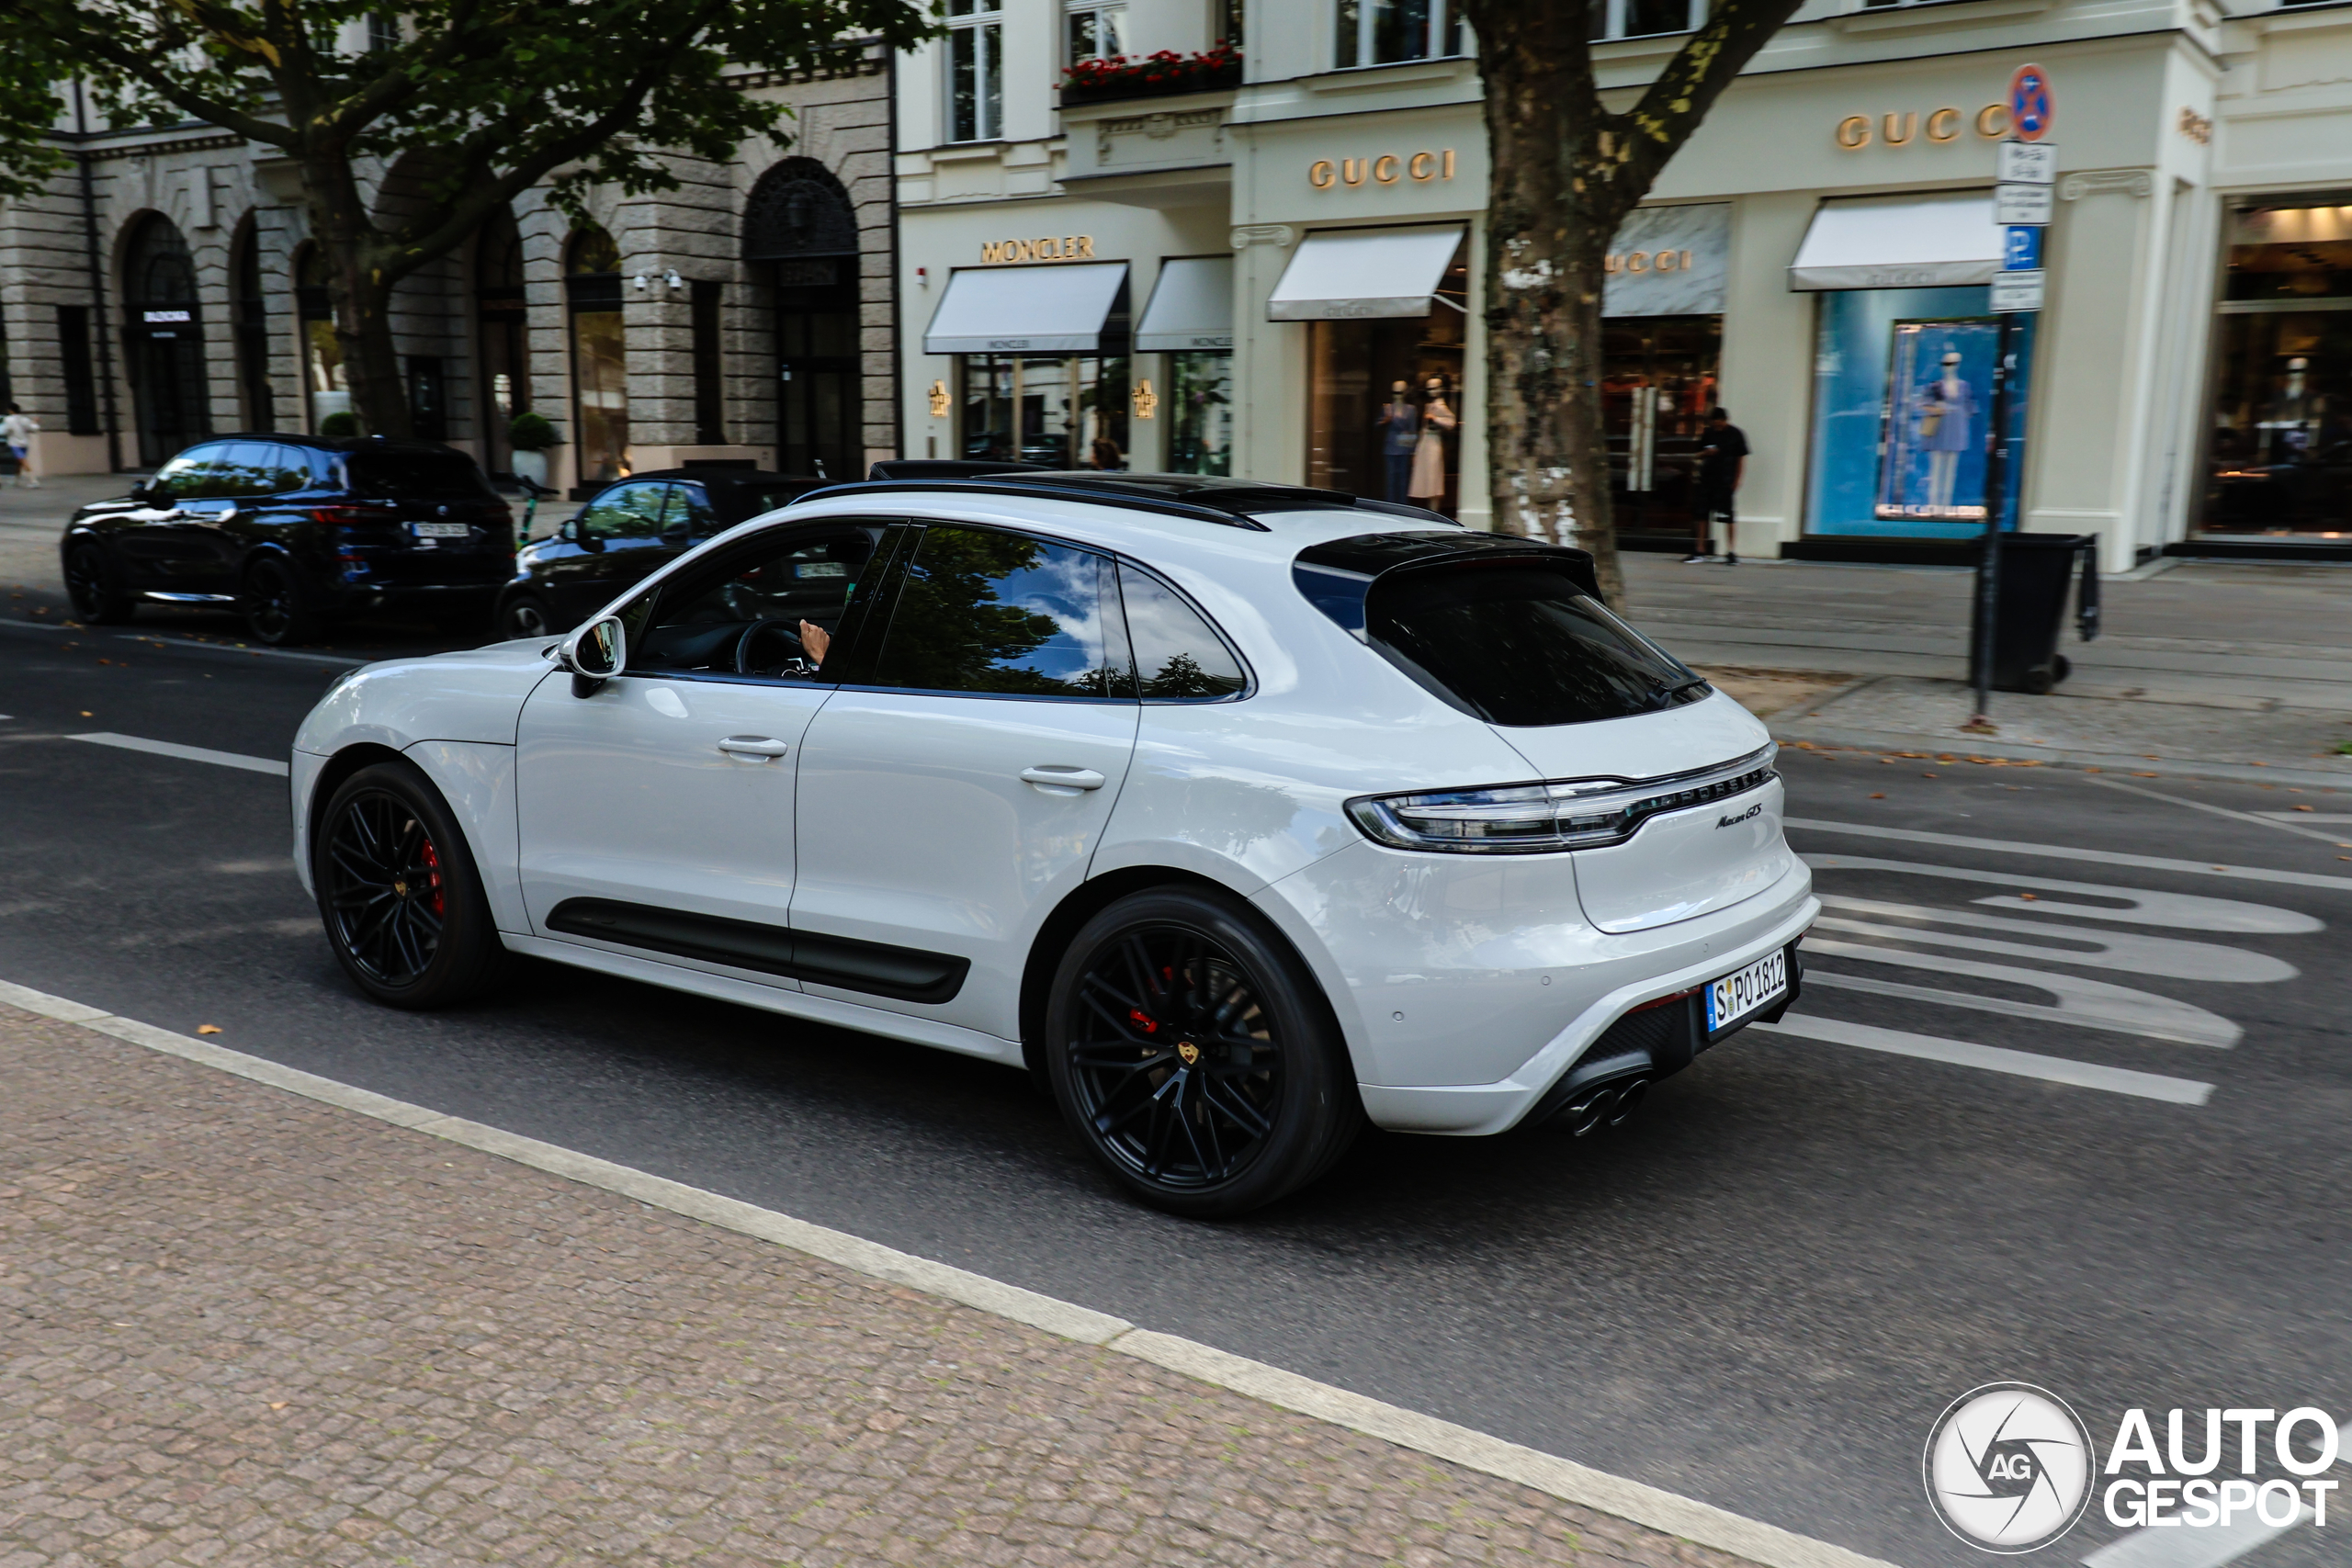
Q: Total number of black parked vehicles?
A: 2